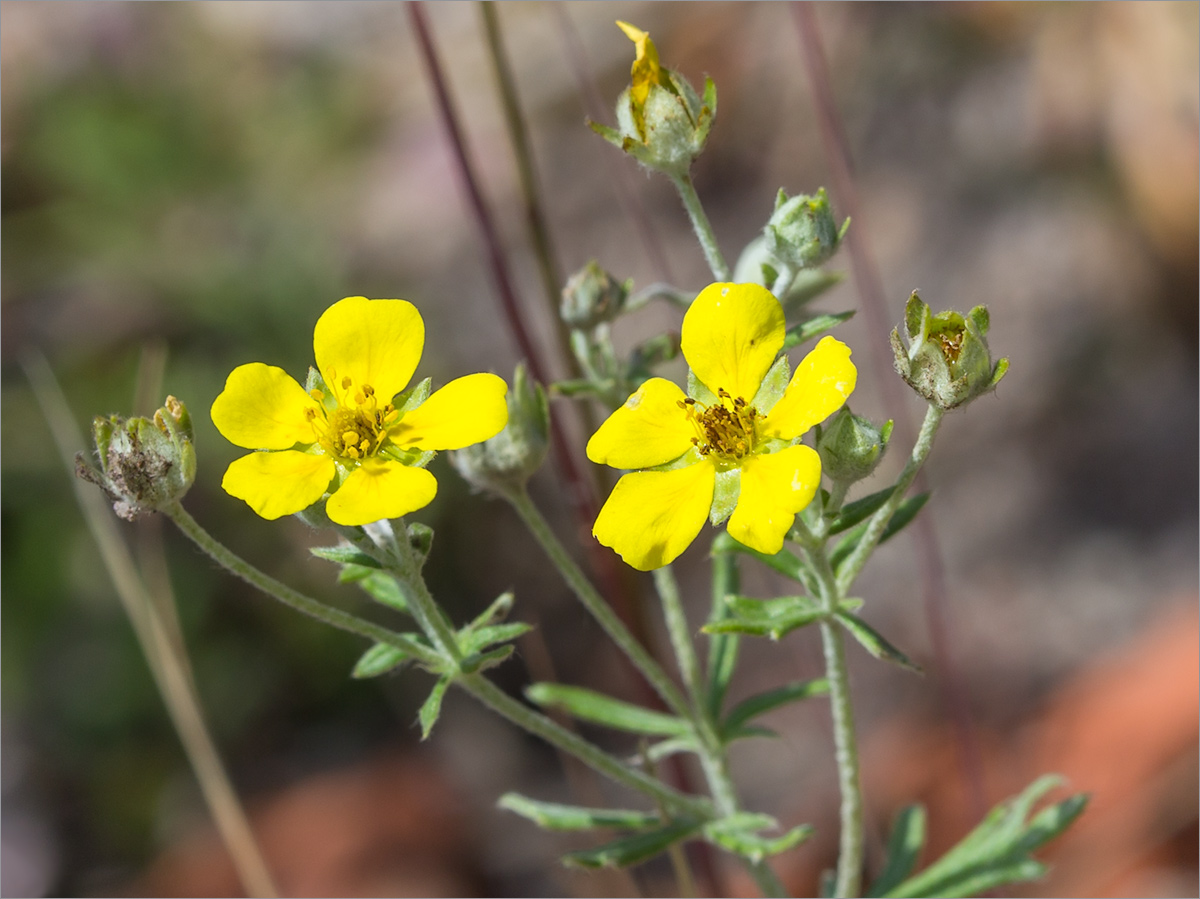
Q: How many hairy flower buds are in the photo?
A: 7